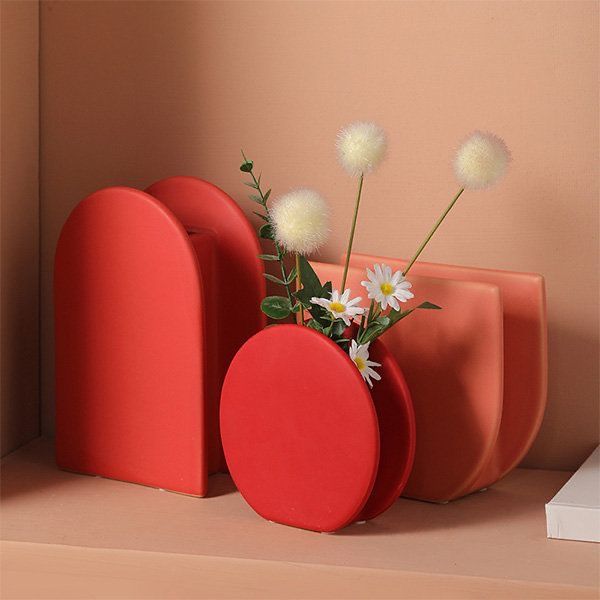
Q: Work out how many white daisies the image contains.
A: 3